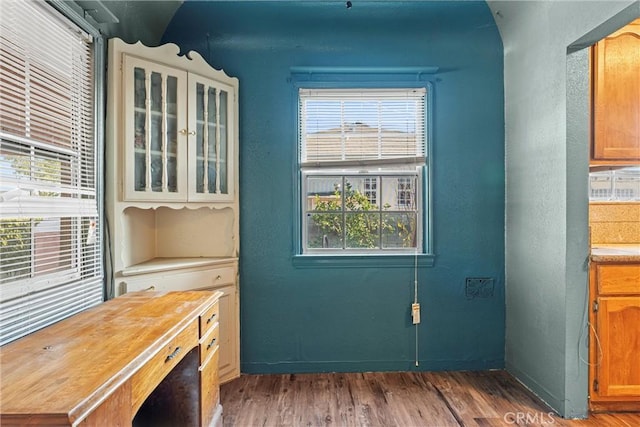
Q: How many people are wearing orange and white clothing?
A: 0